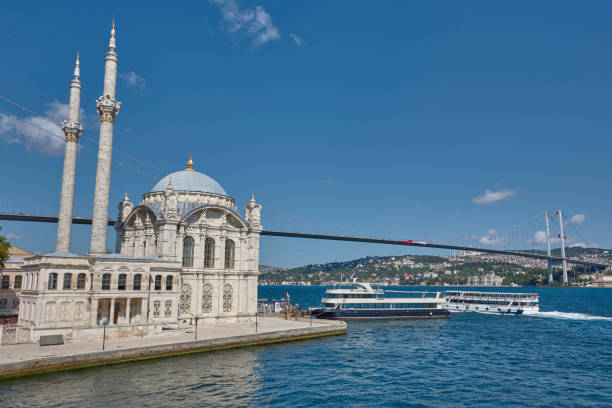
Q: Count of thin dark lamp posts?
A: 4